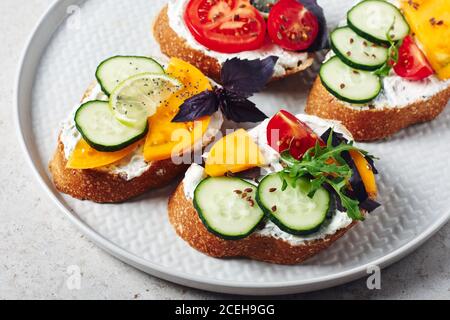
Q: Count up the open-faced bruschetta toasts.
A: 4